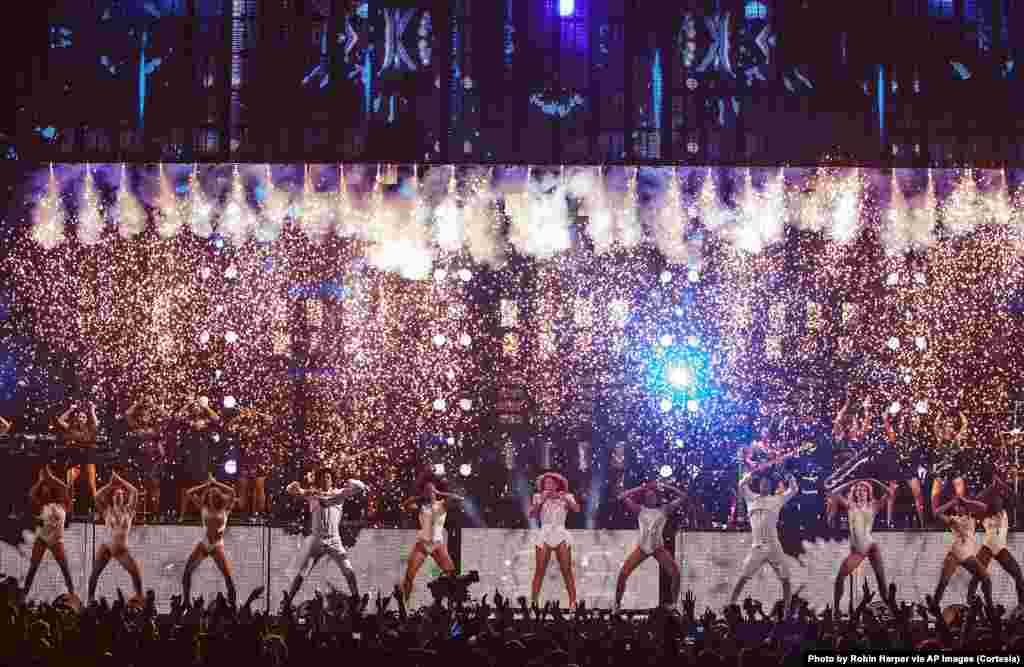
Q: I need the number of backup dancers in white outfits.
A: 10